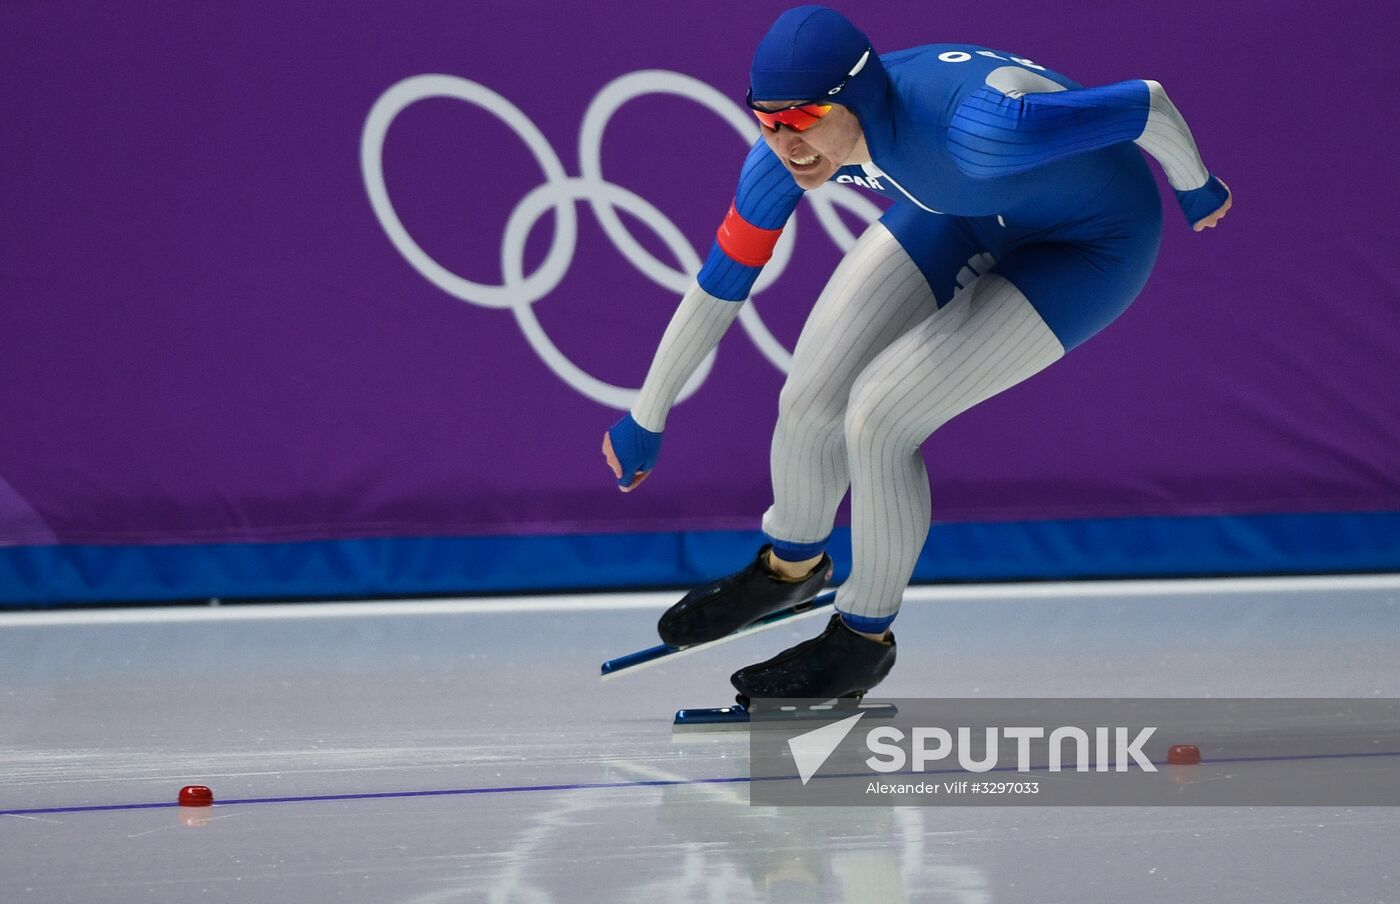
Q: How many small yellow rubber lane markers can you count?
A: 0